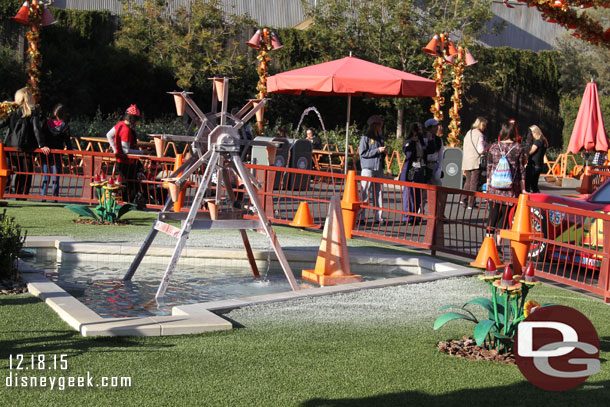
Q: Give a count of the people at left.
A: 3